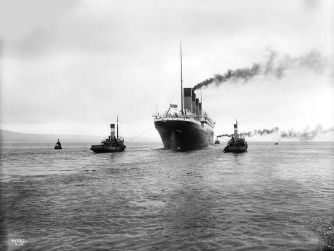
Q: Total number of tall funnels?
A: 4